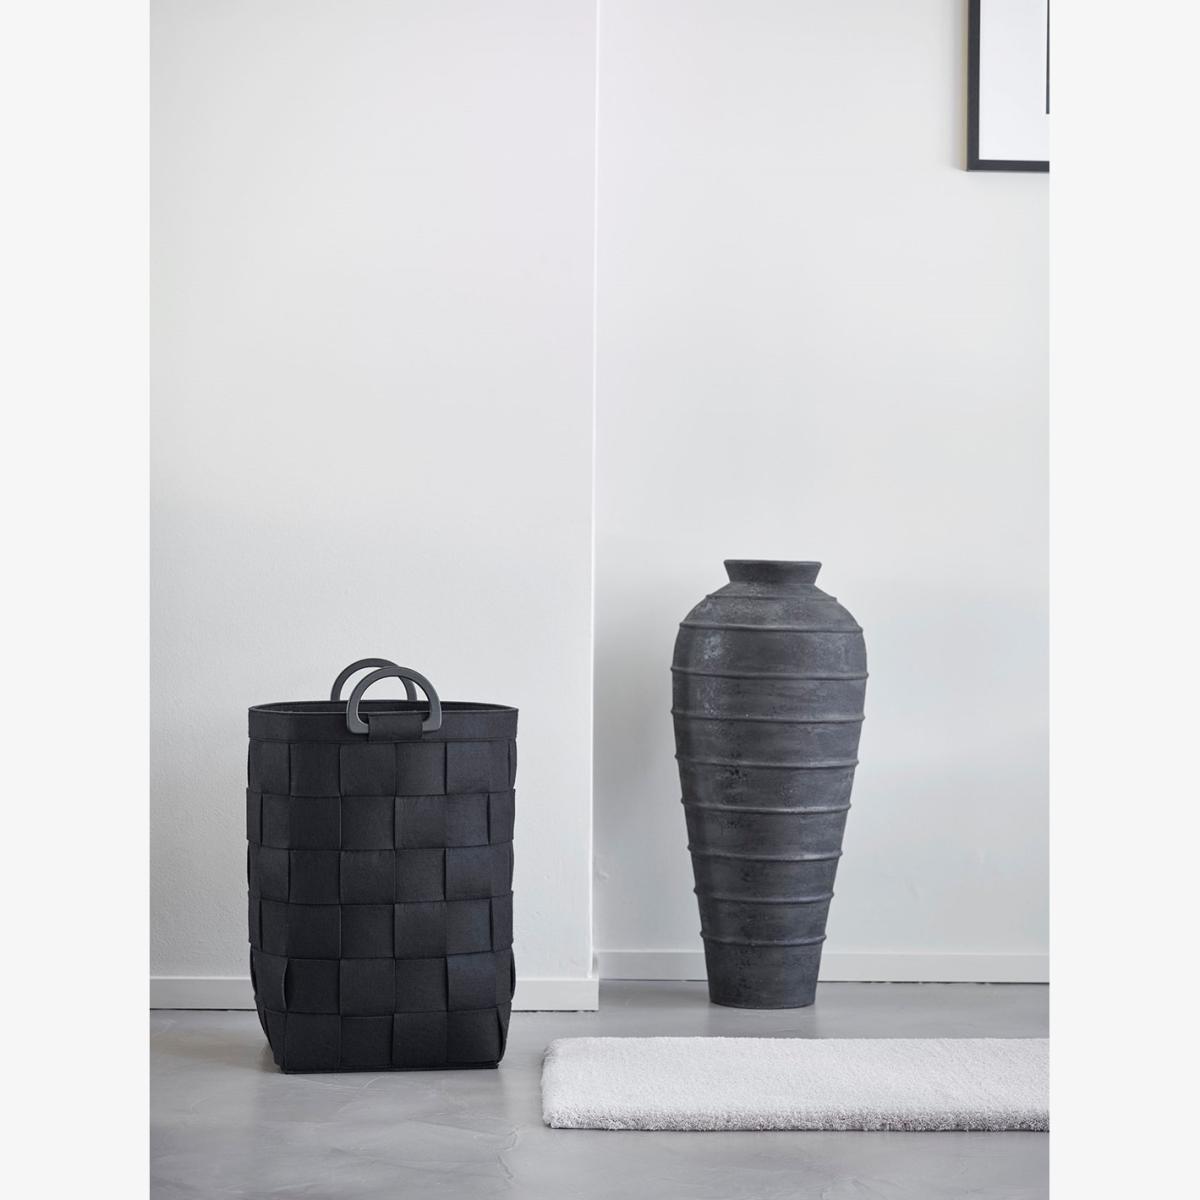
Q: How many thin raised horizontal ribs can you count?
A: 9